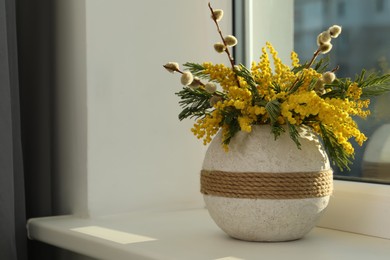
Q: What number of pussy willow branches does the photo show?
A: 4